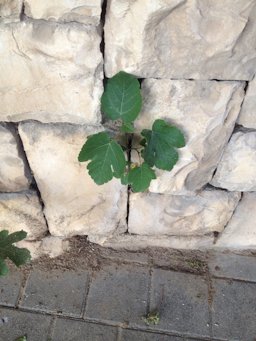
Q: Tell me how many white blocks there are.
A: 12